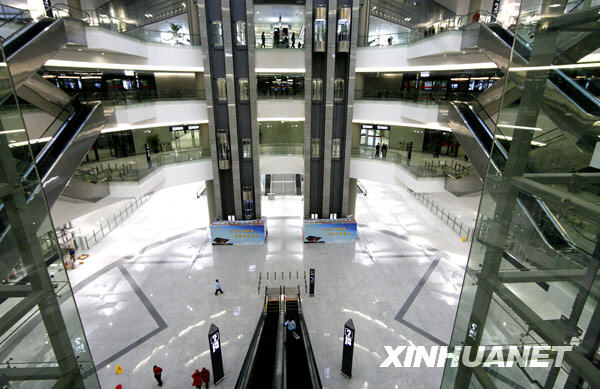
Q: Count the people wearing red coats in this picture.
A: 3